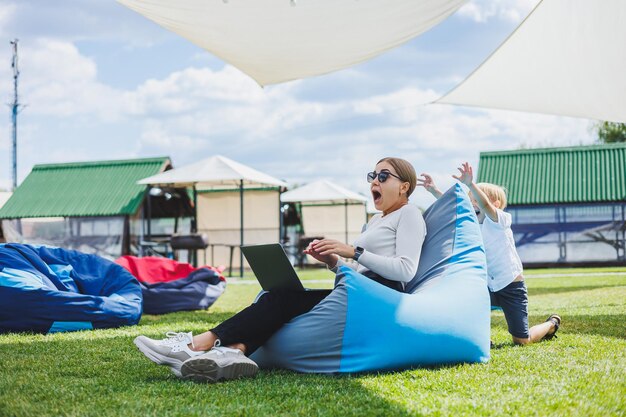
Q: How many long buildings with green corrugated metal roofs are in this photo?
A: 2